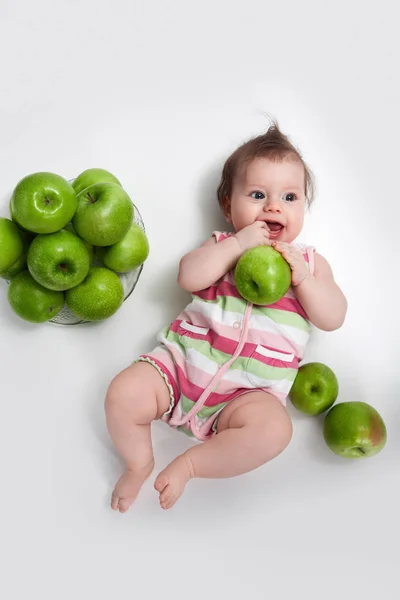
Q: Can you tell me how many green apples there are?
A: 11